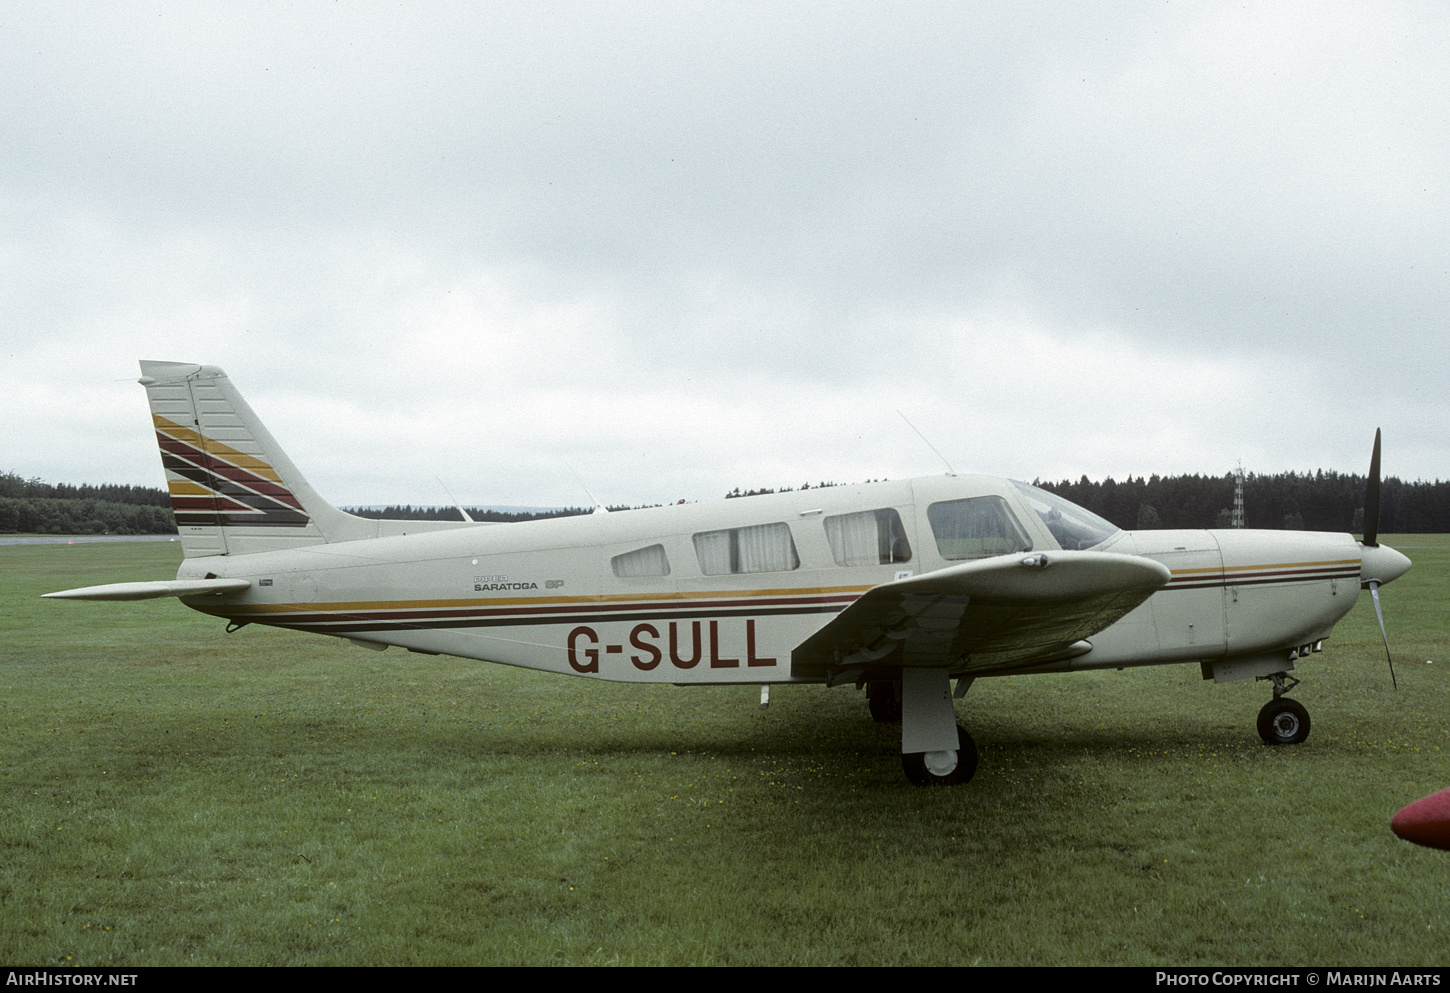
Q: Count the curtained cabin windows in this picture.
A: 3